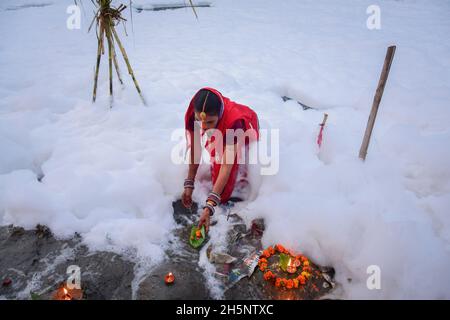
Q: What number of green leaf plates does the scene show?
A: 1